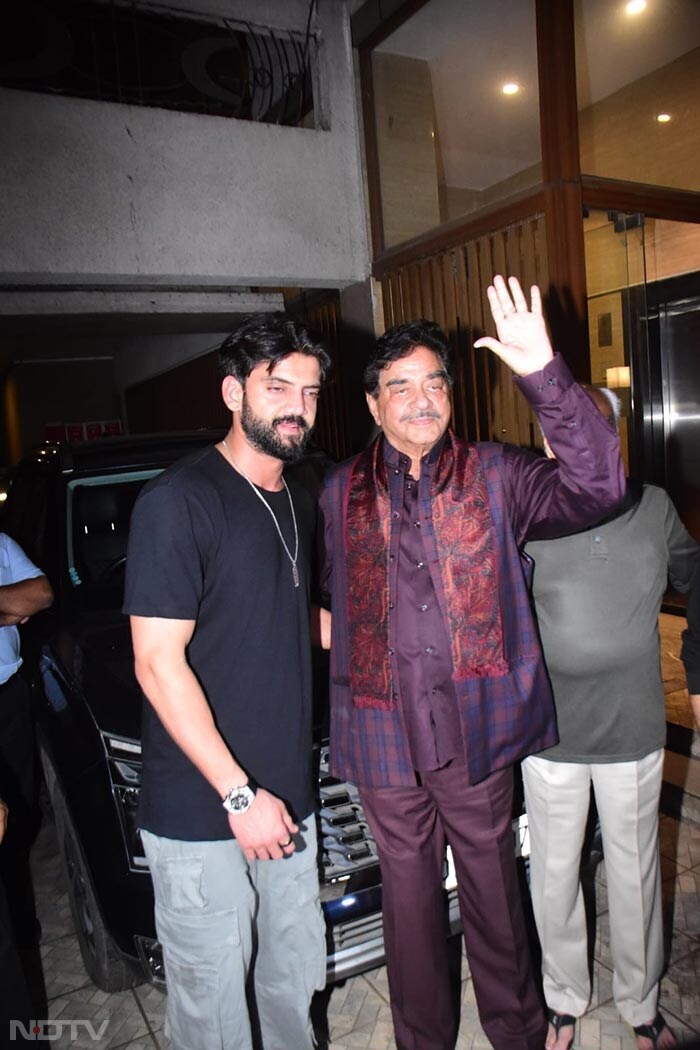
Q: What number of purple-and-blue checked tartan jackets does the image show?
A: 1